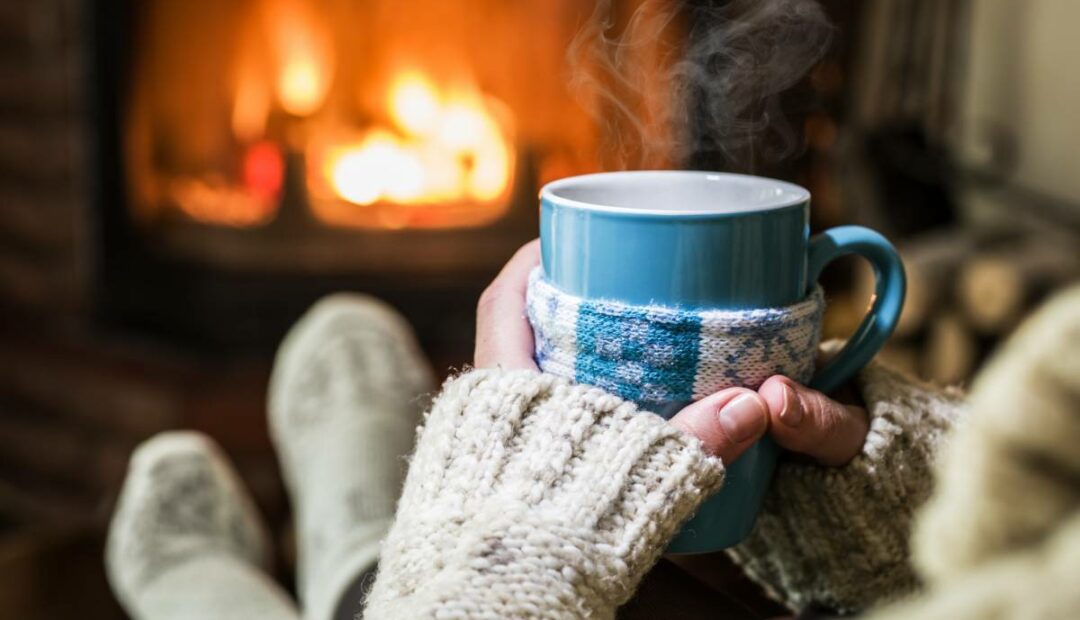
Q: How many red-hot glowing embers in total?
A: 1